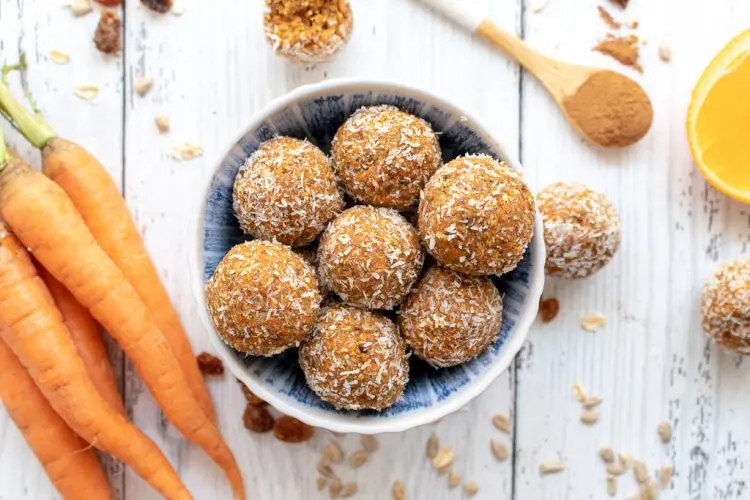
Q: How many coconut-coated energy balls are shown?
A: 10